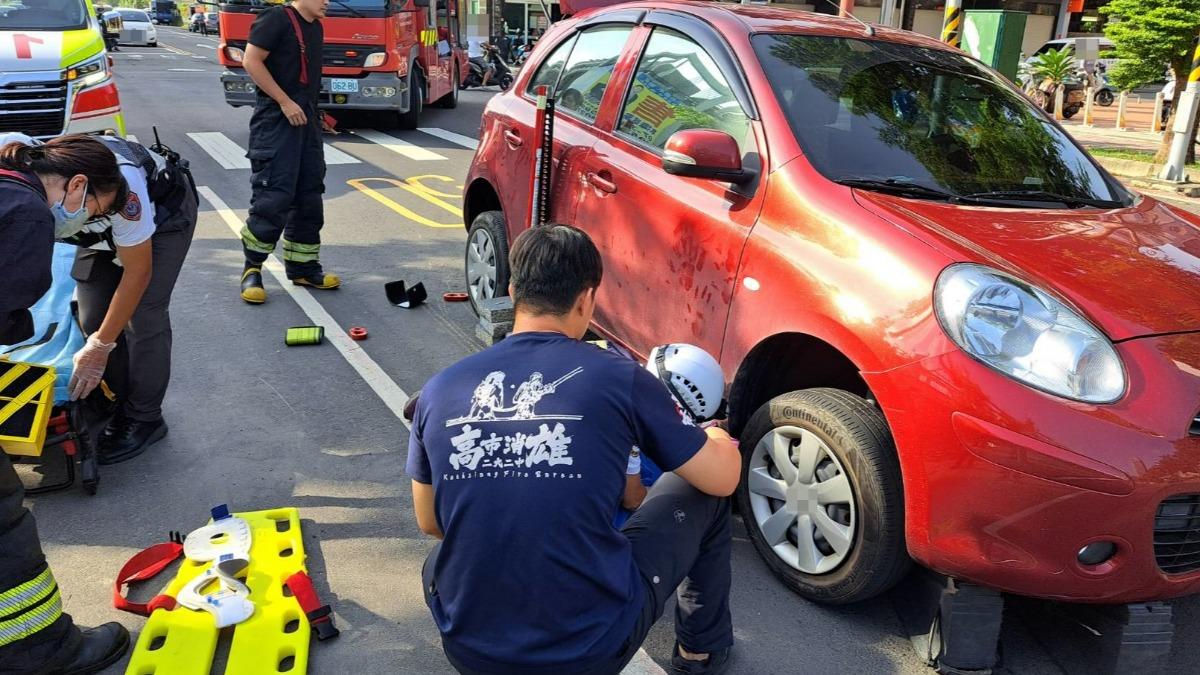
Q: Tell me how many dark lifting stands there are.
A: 2